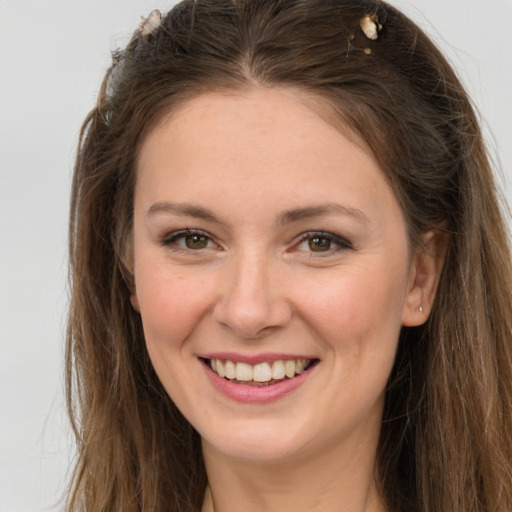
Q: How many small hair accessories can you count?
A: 2